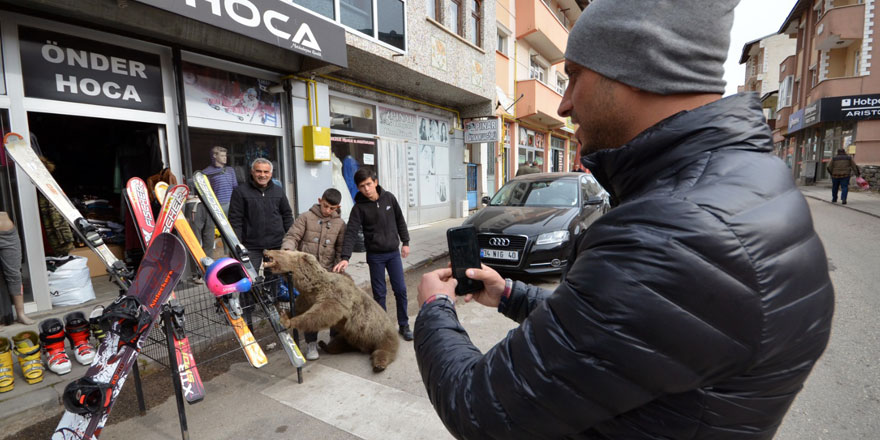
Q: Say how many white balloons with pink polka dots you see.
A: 0